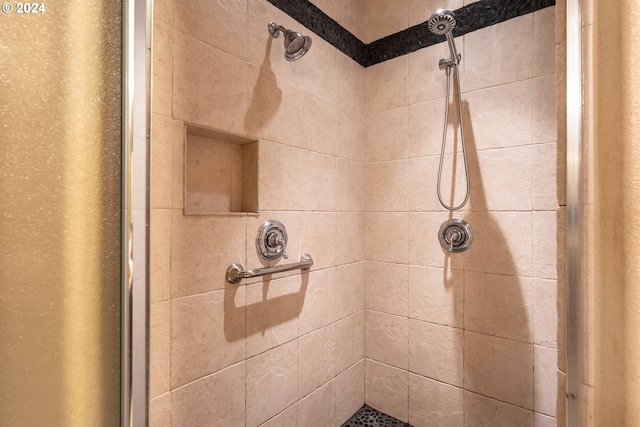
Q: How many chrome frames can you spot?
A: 2